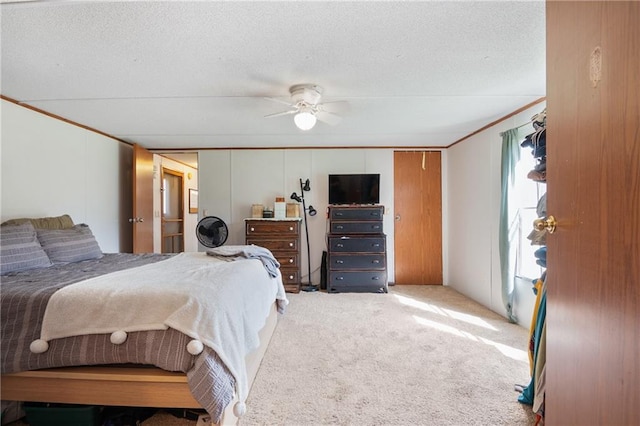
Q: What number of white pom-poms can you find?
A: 4